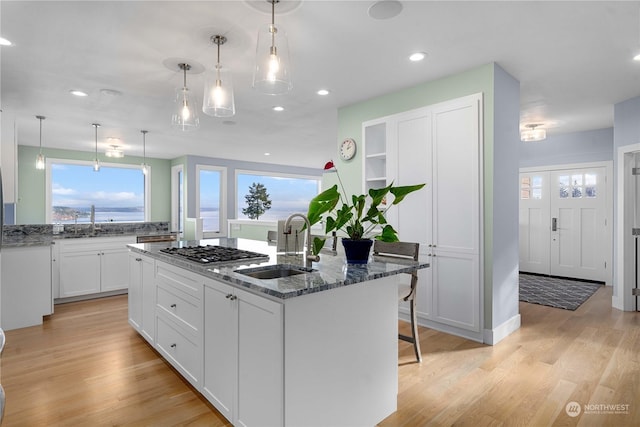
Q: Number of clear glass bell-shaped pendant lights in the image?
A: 3